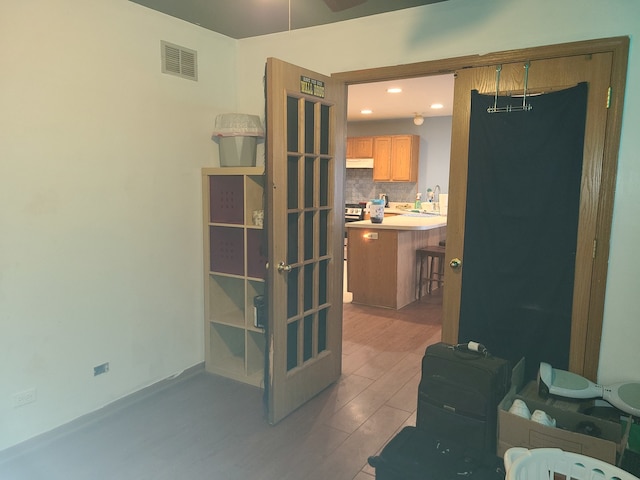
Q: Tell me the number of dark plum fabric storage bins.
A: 3